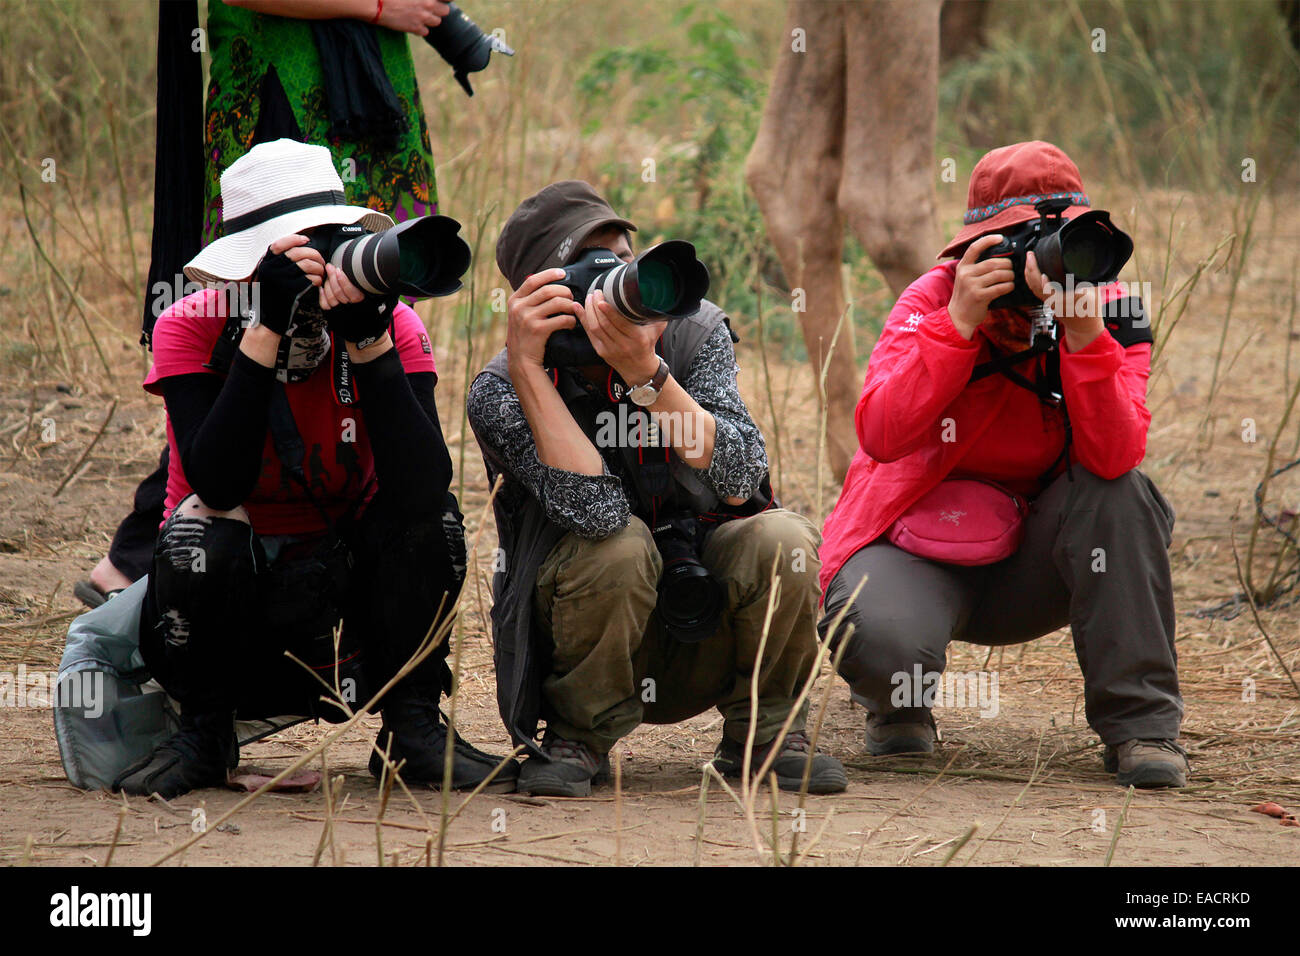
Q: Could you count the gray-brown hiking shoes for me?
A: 4